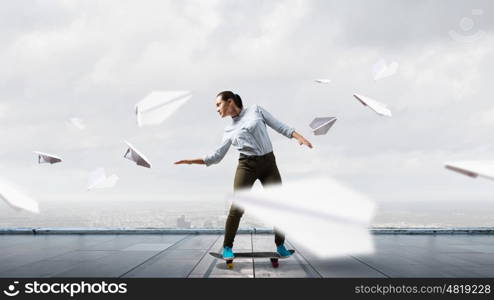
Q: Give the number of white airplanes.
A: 12